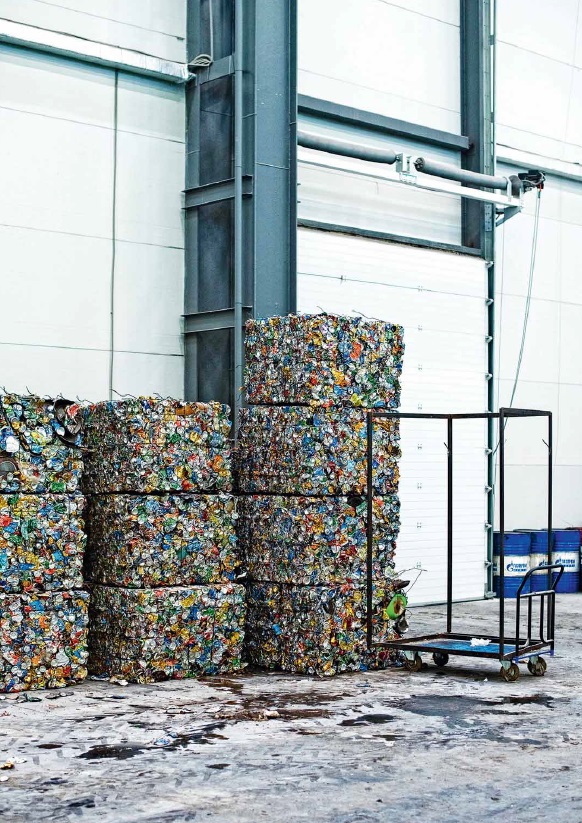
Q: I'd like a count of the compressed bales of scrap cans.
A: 10